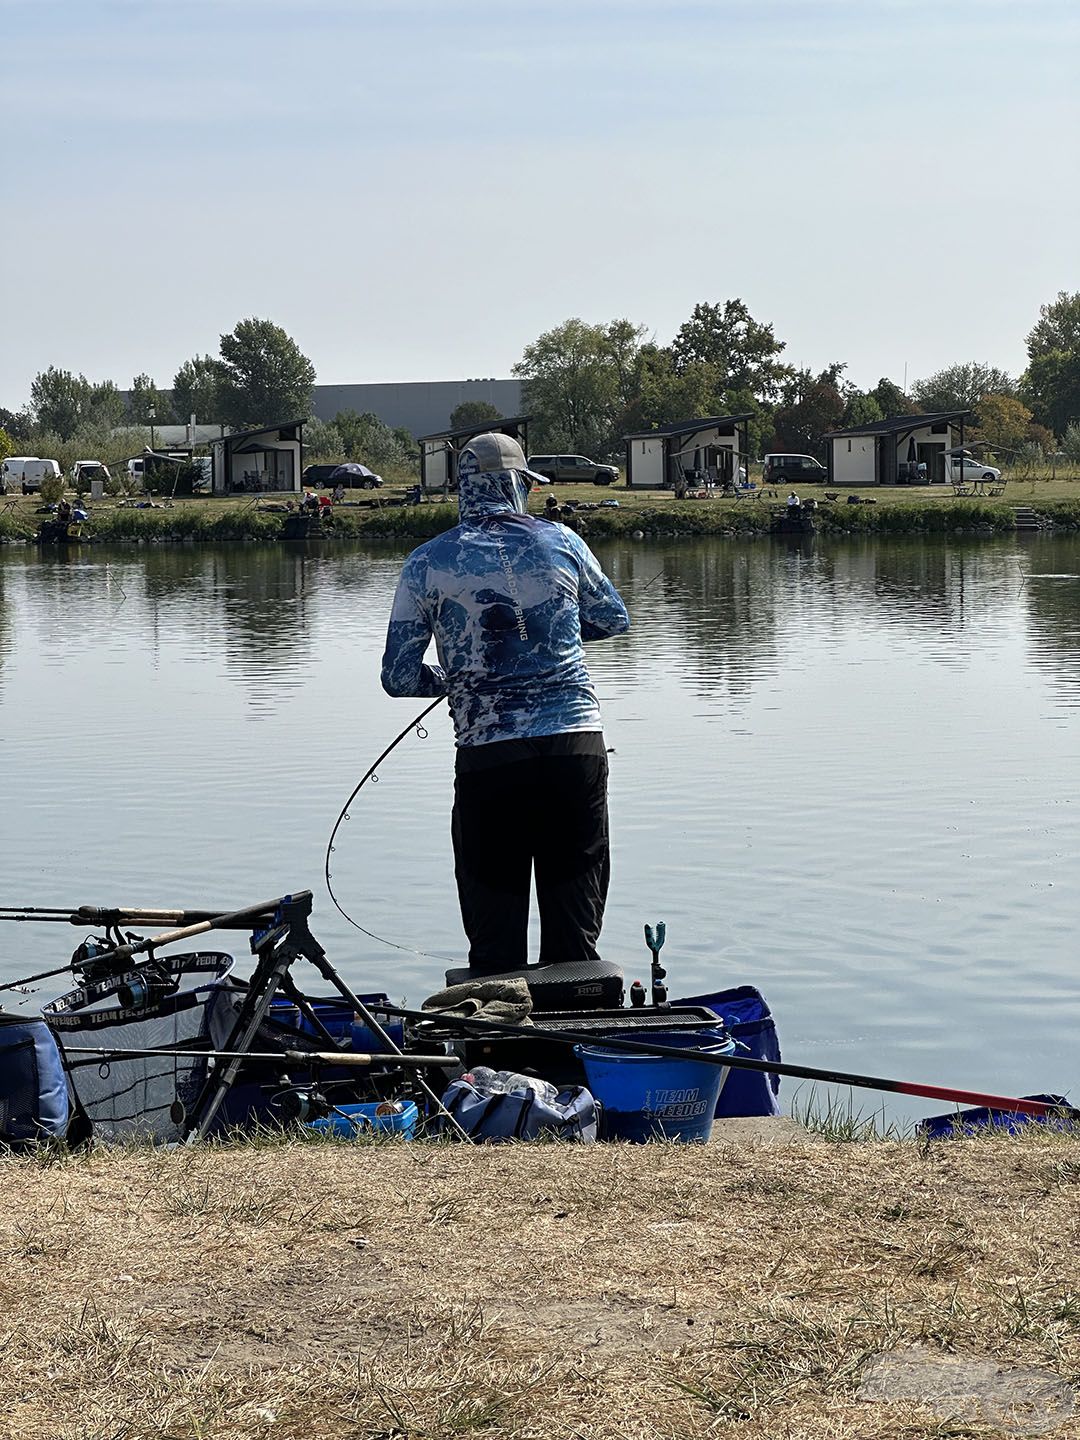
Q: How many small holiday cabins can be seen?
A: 4